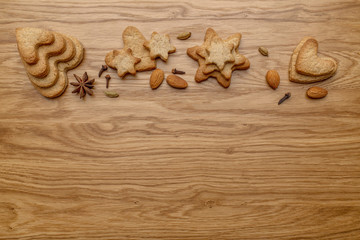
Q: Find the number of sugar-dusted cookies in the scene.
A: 12